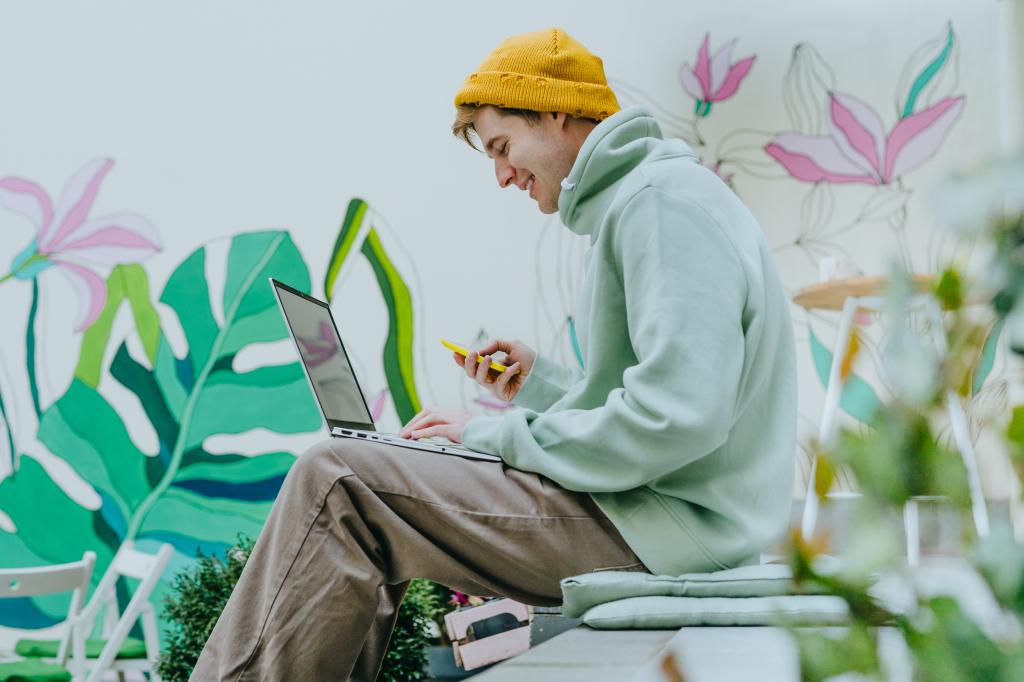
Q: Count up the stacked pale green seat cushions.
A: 2